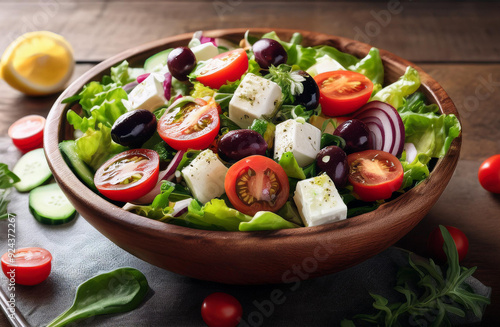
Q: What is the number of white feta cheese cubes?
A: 7